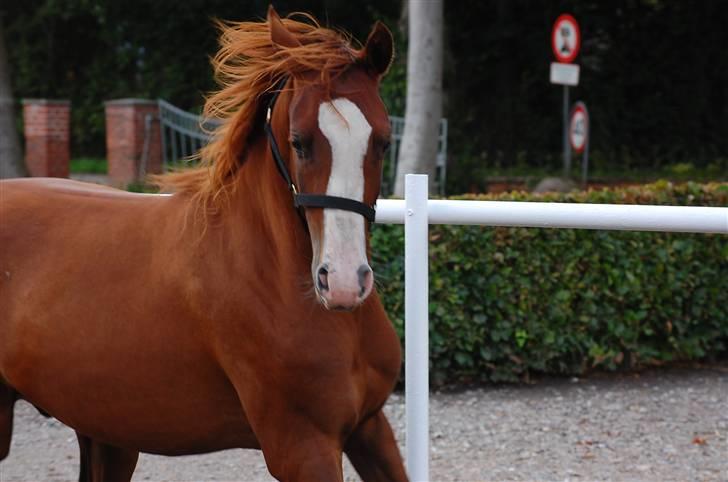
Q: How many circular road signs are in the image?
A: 2